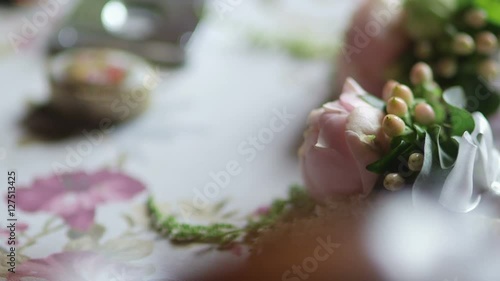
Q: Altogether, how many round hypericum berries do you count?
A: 14